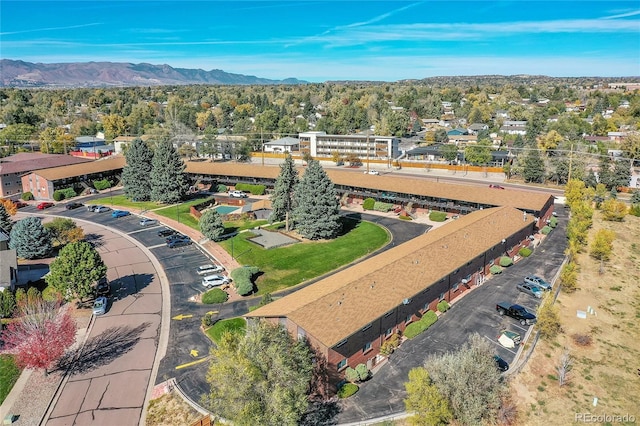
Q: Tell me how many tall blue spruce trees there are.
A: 4